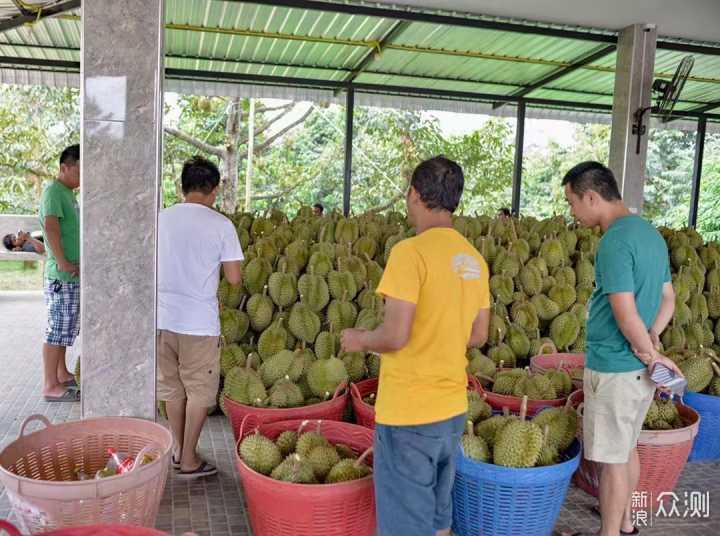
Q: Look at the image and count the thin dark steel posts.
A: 3